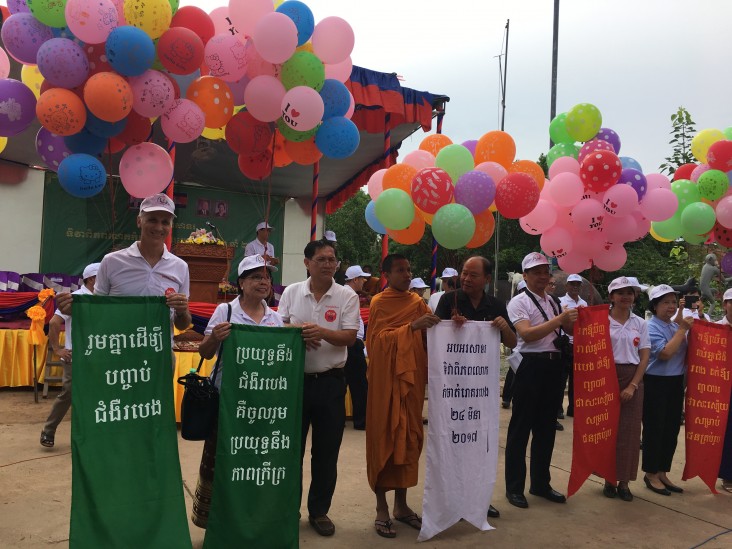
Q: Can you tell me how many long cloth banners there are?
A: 5